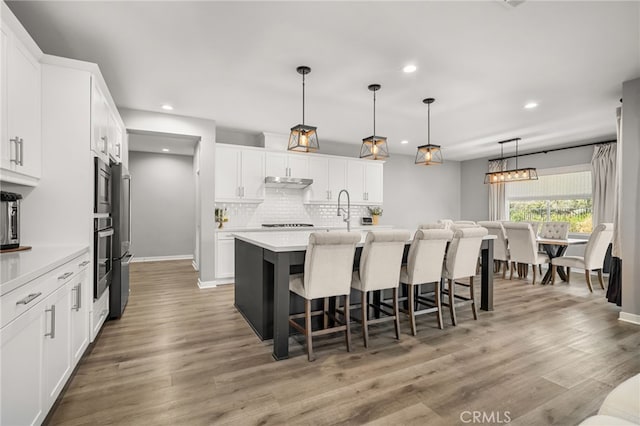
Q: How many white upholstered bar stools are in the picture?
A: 4